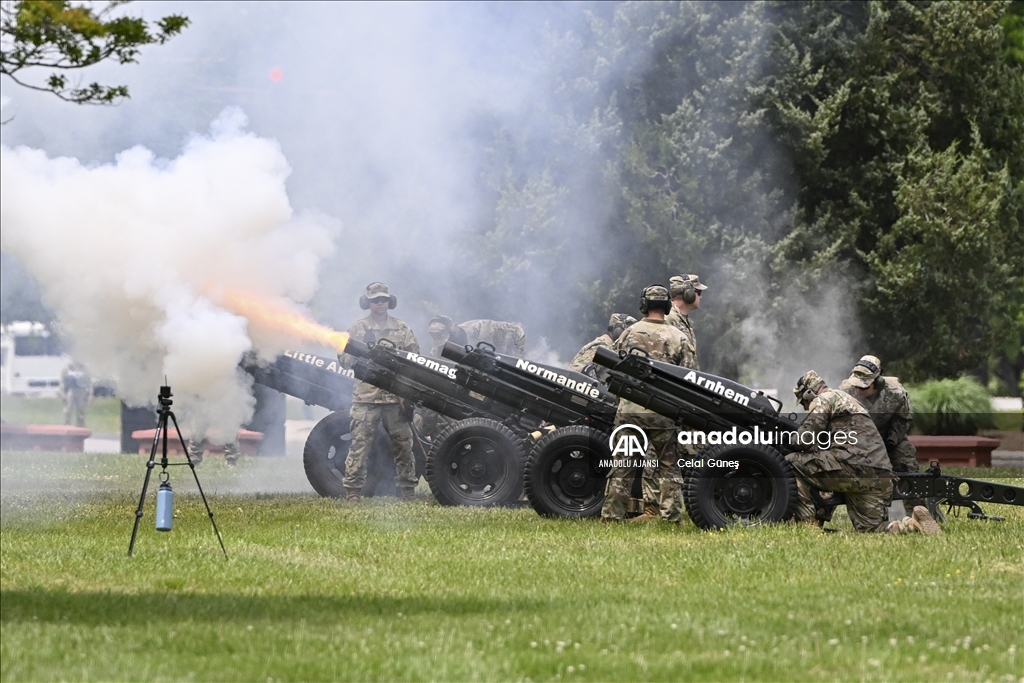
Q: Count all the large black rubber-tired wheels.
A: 4